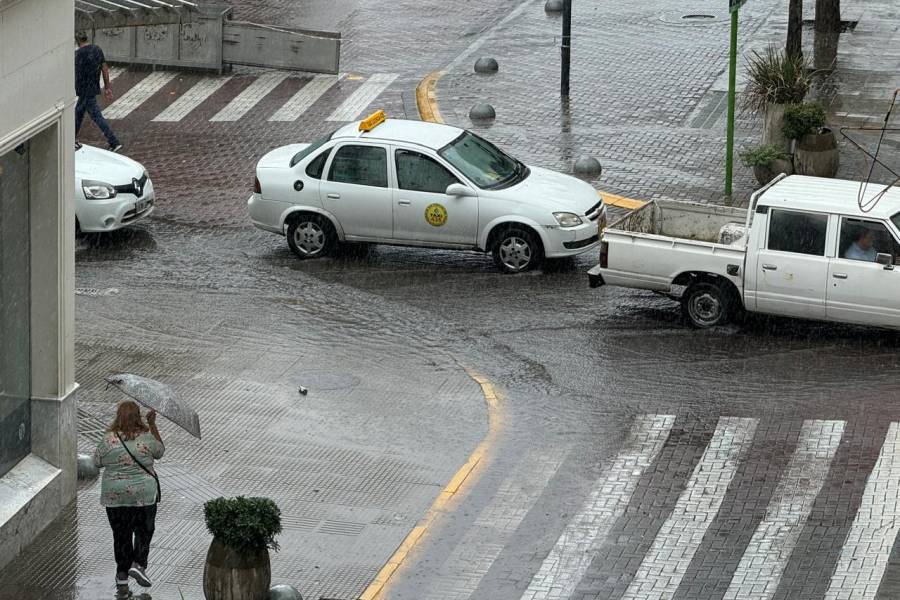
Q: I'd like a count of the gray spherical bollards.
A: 6